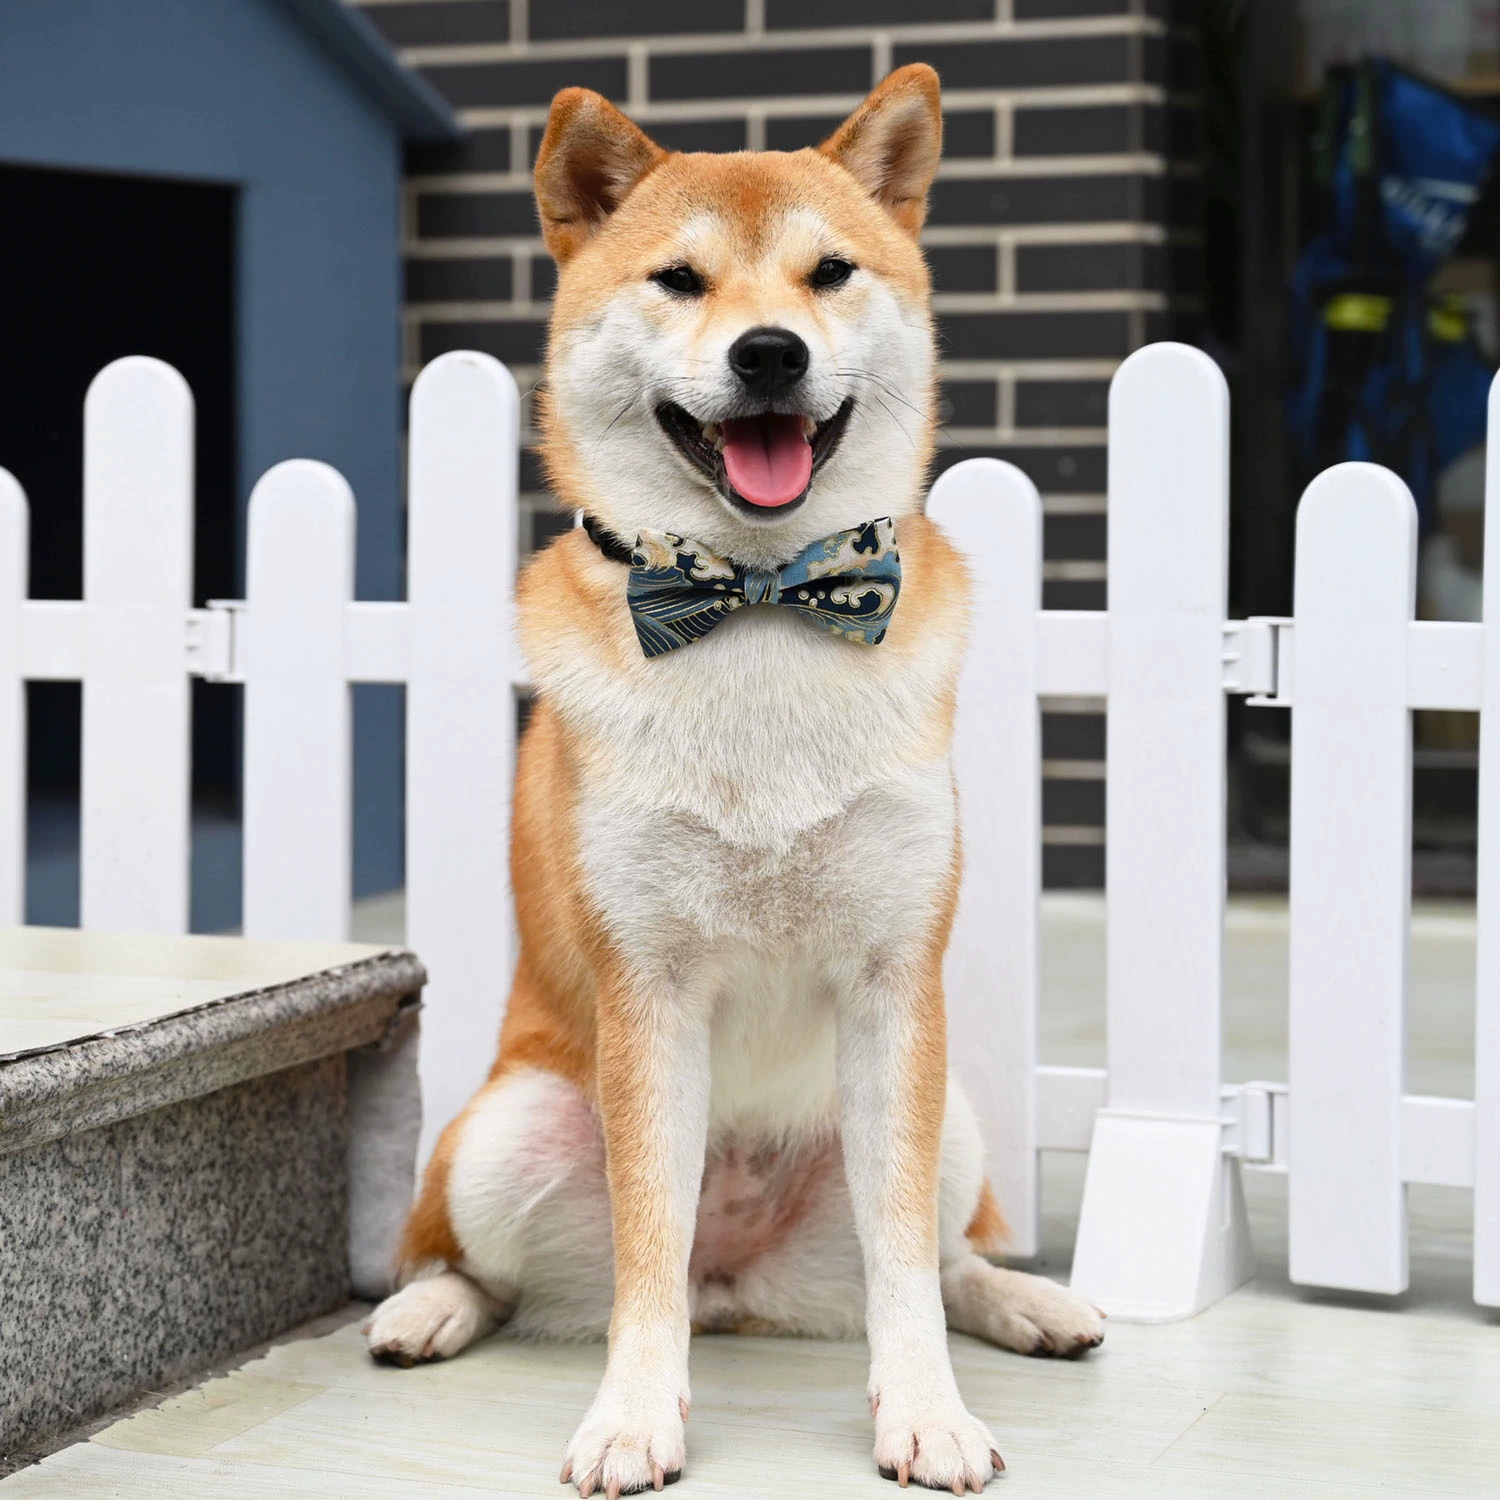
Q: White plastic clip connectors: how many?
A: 3